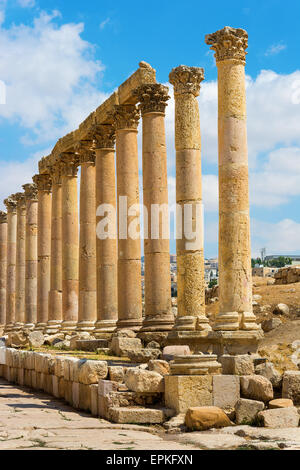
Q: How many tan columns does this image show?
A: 13